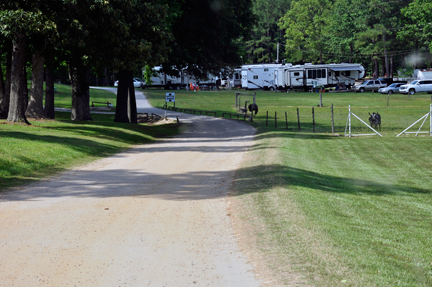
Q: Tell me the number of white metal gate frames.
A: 2